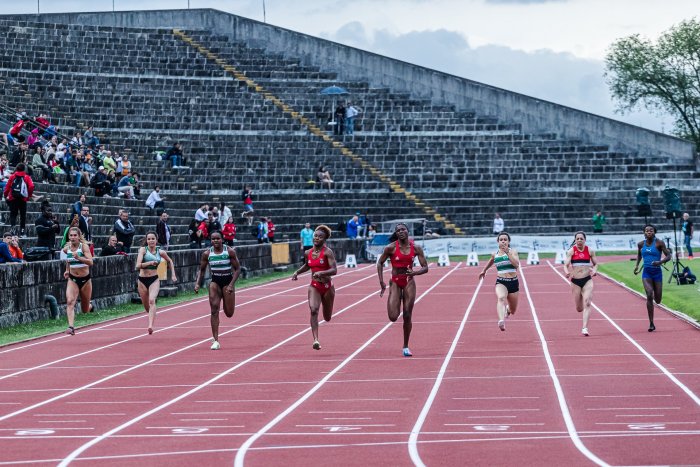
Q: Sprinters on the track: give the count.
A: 8